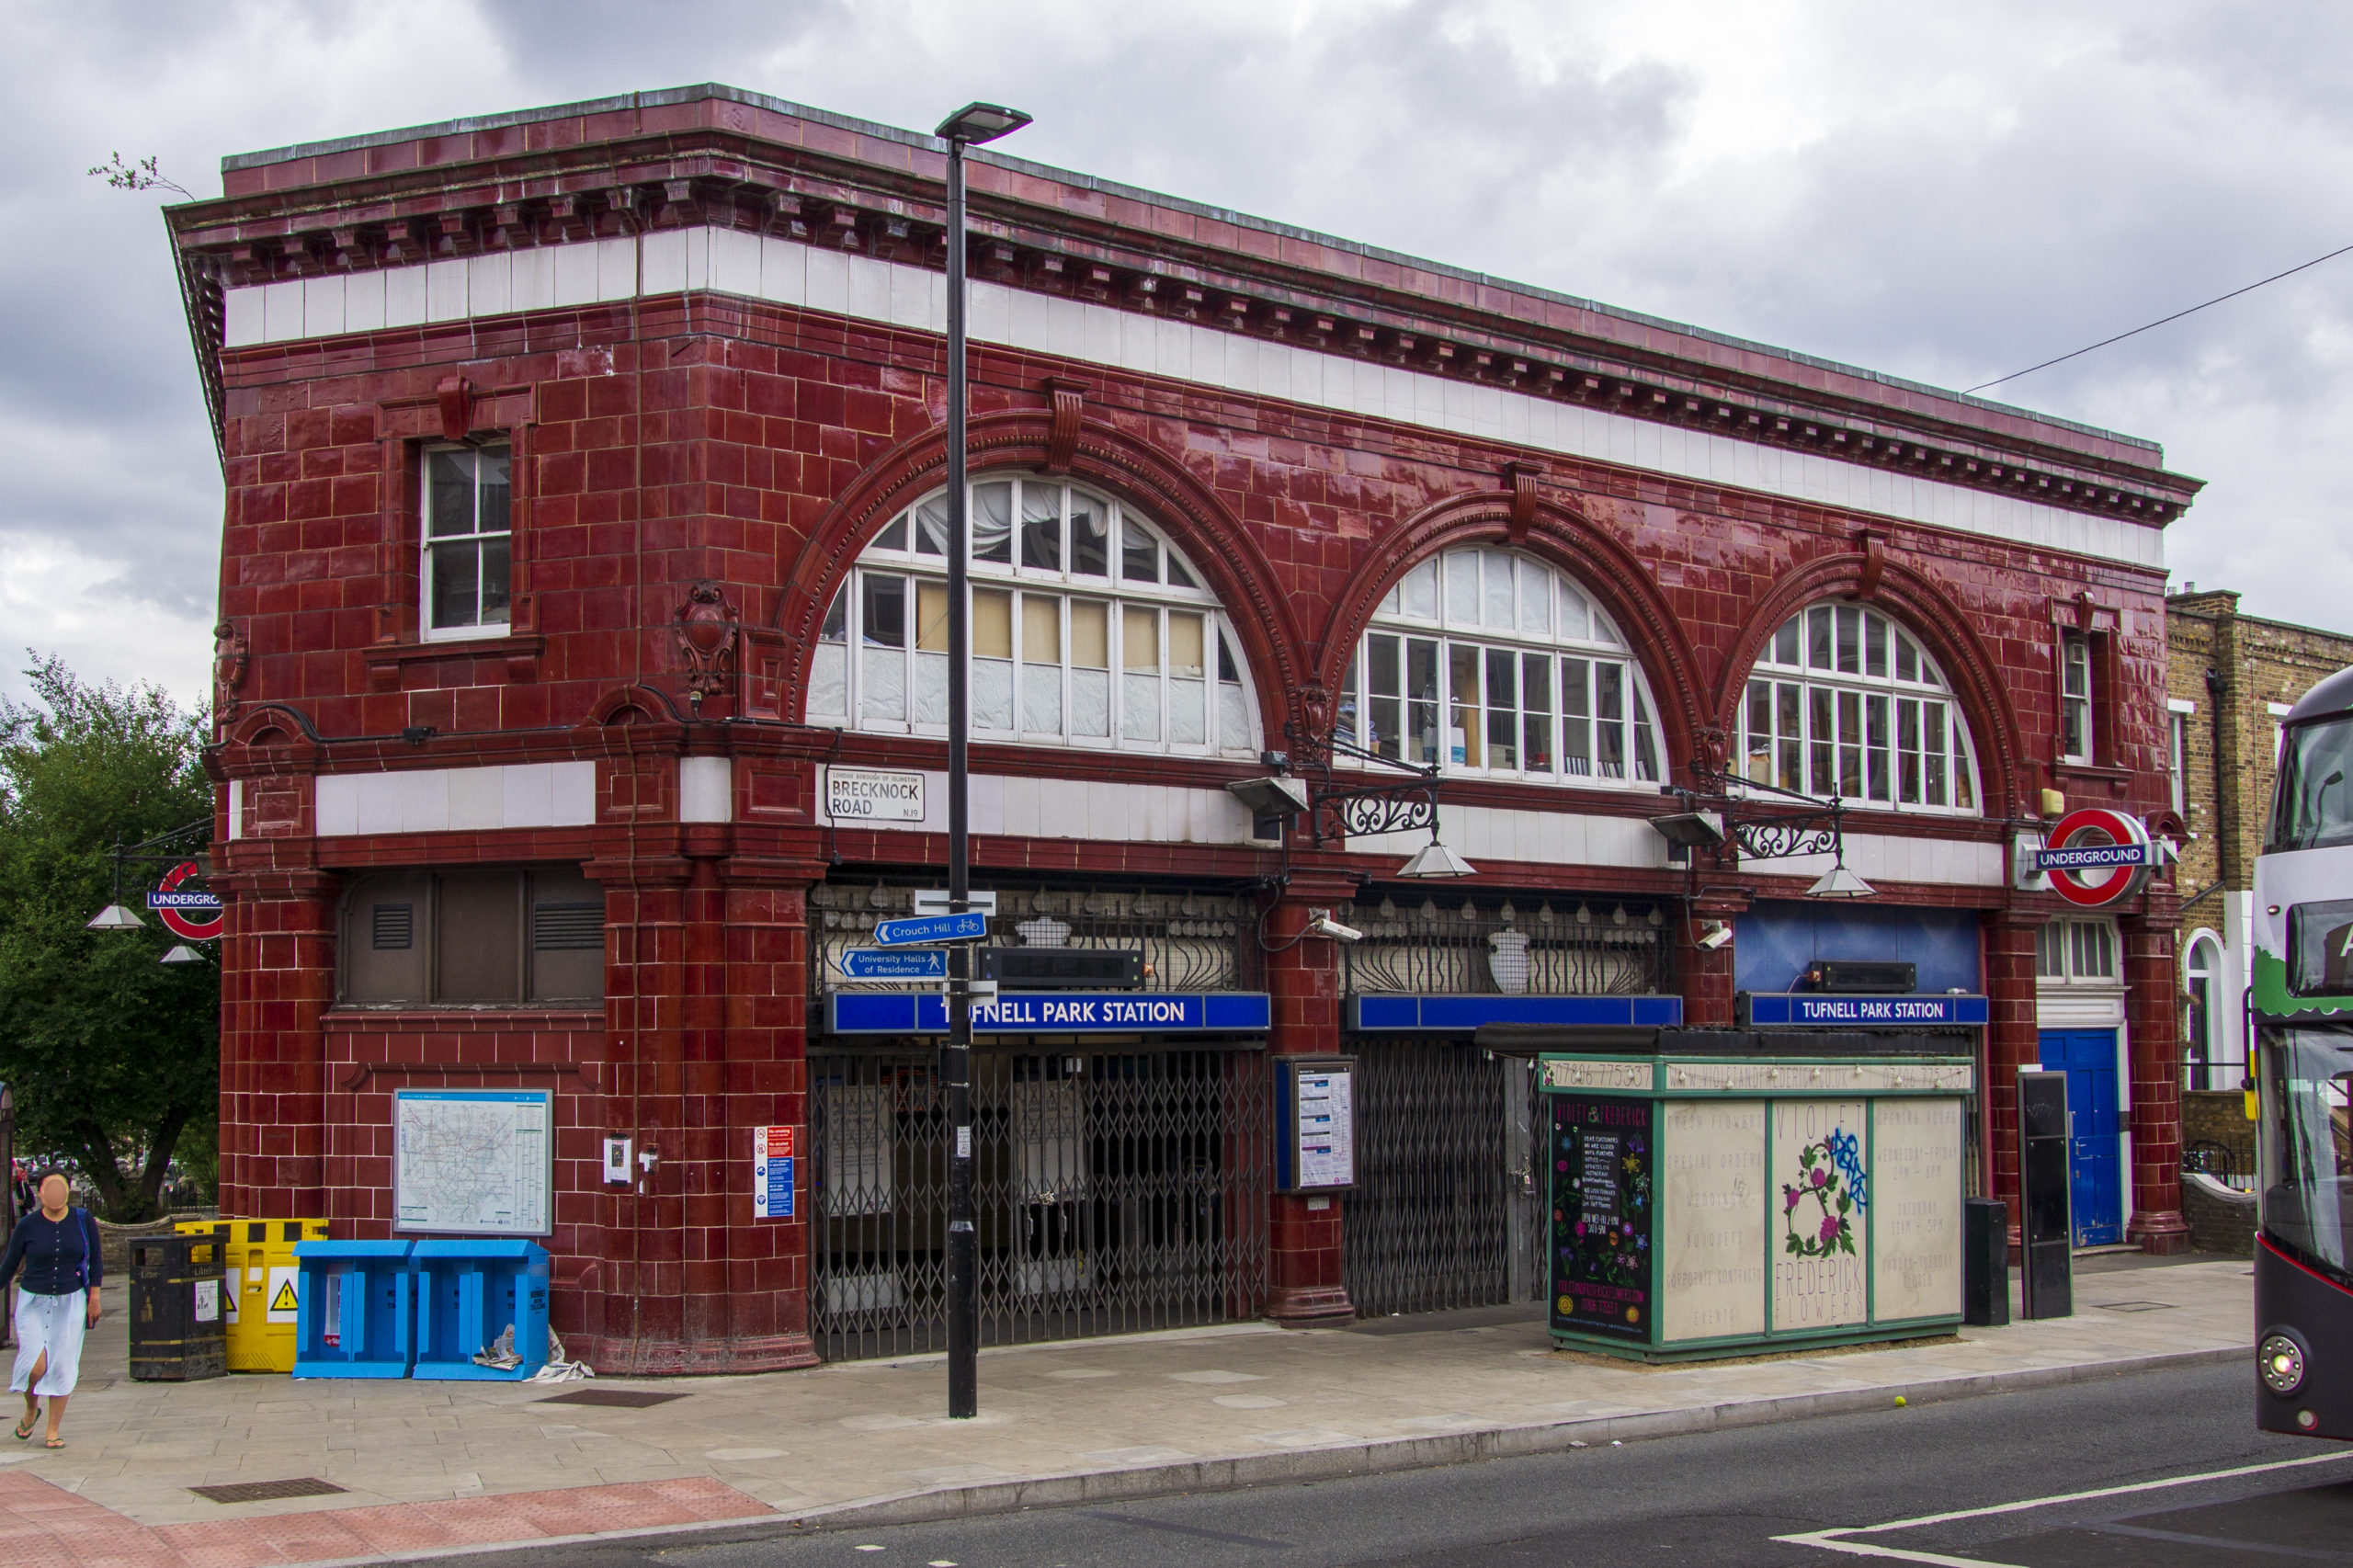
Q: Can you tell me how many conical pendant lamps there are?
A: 4